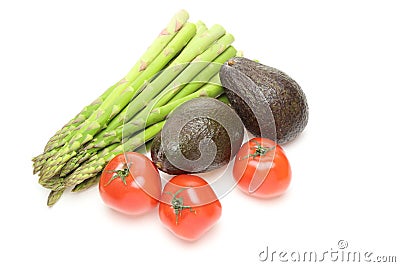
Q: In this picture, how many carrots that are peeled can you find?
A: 0